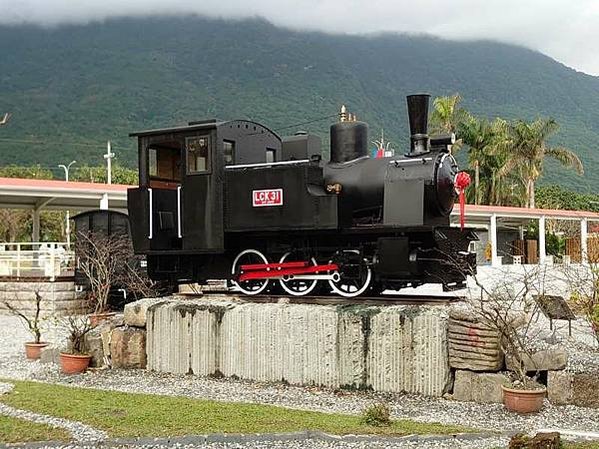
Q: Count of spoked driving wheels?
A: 3